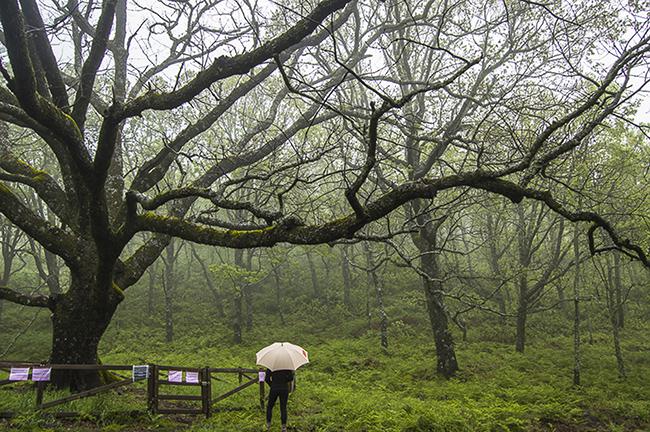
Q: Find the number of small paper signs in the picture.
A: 6